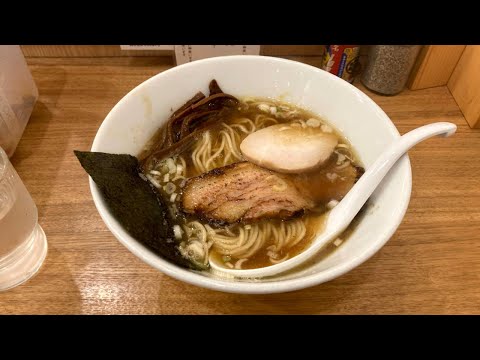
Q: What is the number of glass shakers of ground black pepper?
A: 1